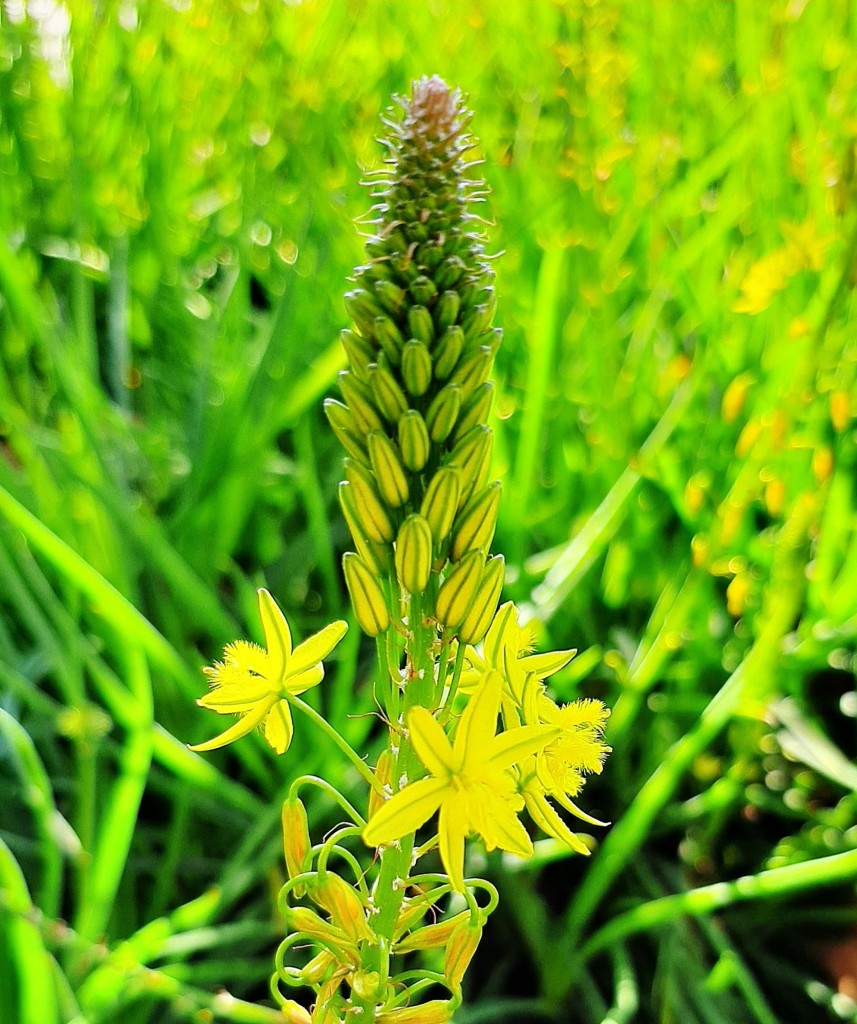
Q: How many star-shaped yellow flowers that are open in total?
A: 4